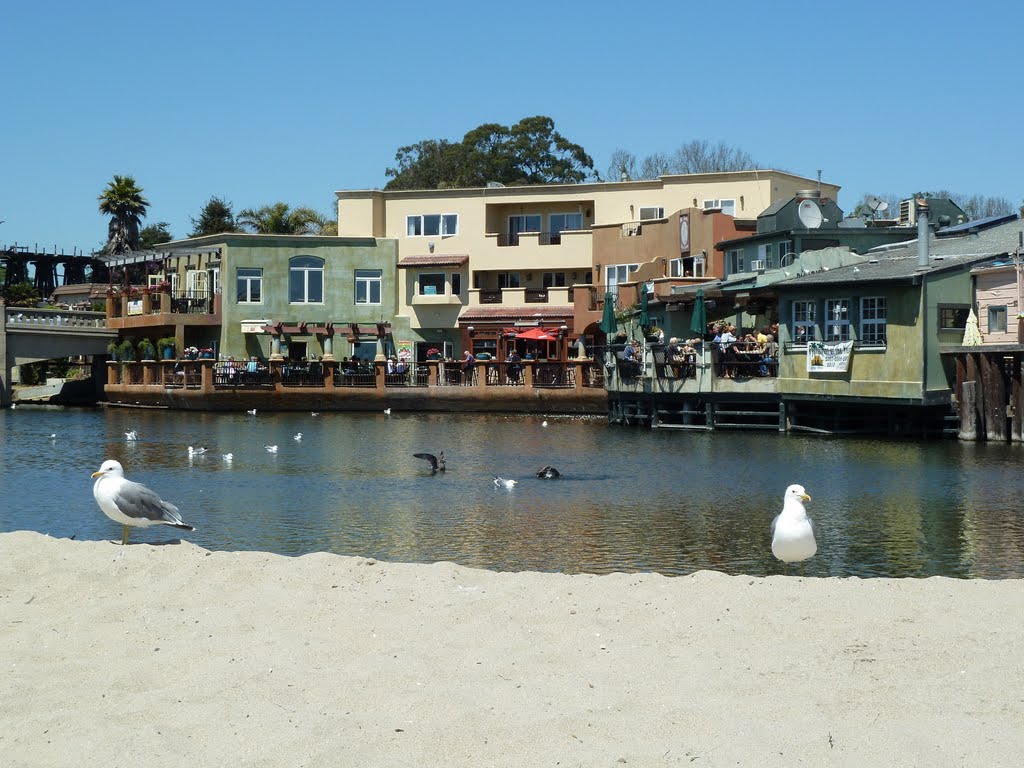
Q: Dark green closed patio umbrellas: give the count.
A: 3